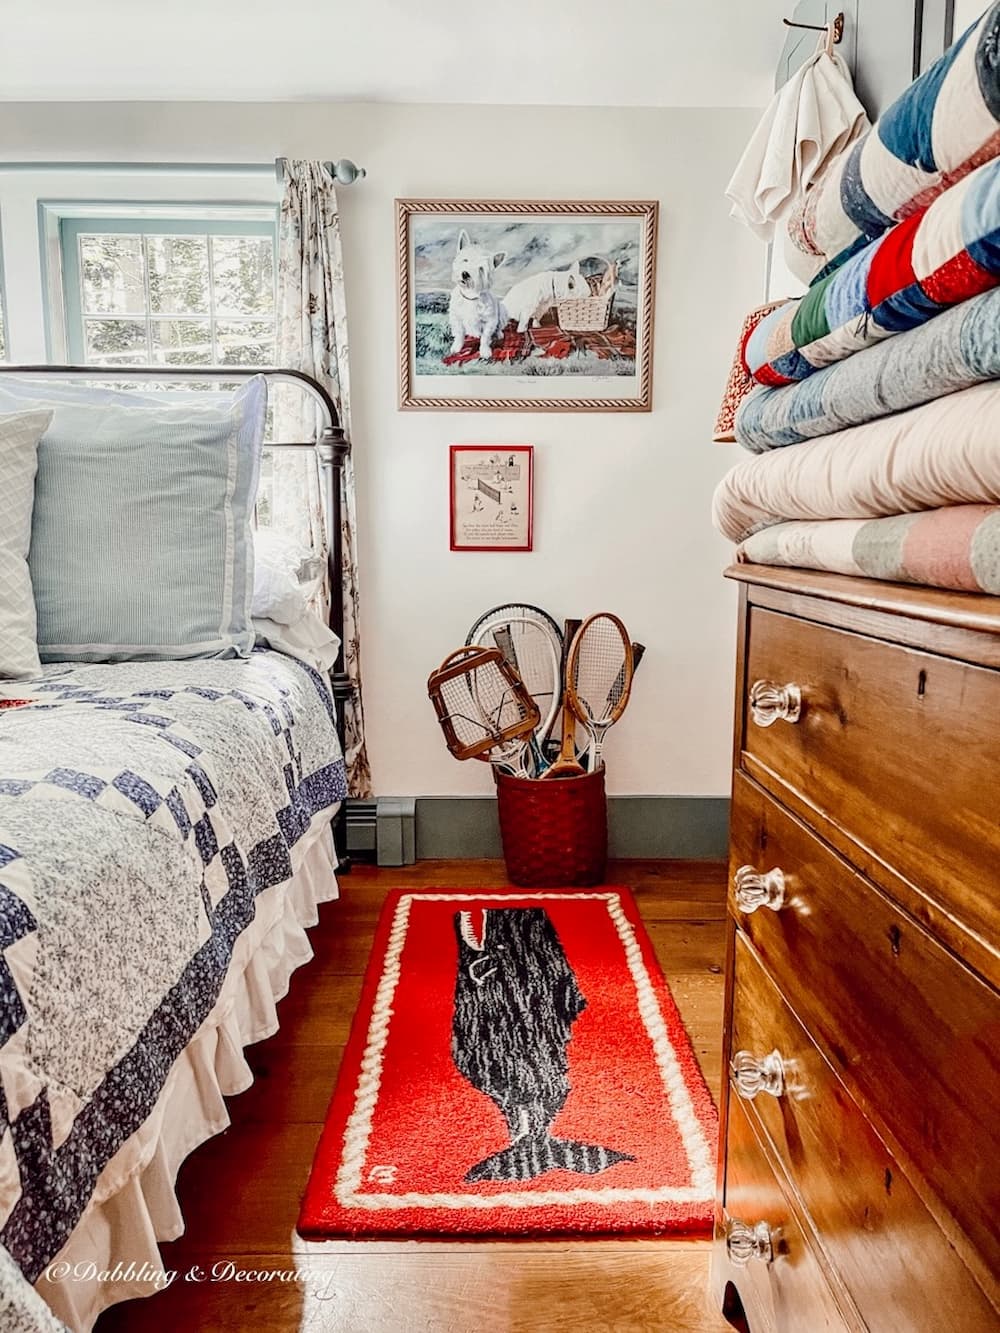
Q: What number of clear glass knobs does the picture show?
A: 4